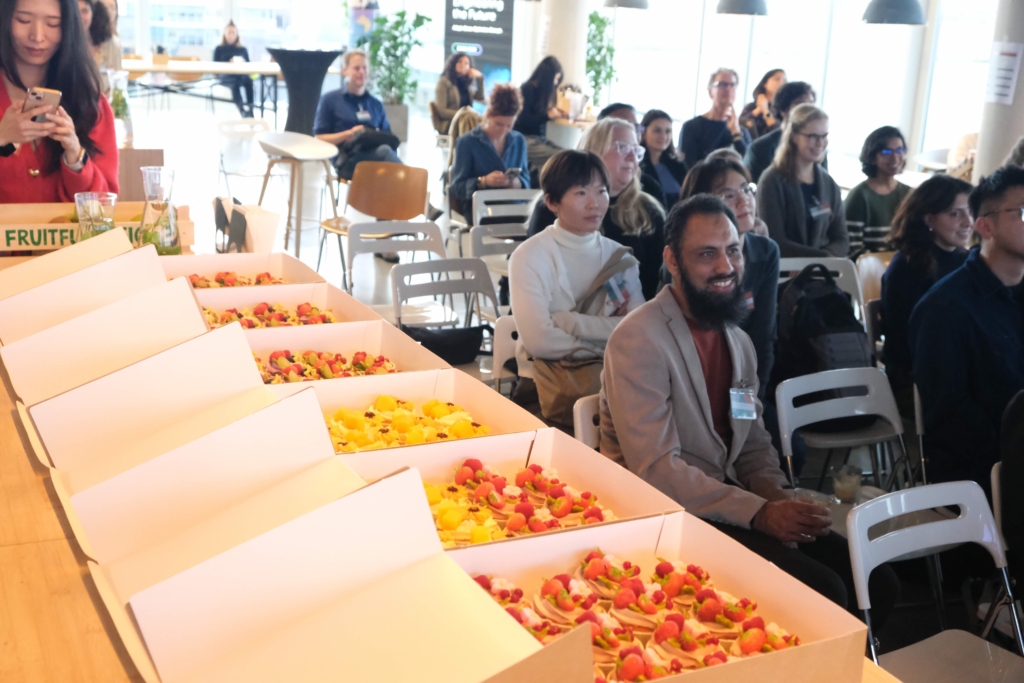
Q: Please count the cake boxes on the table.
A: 6